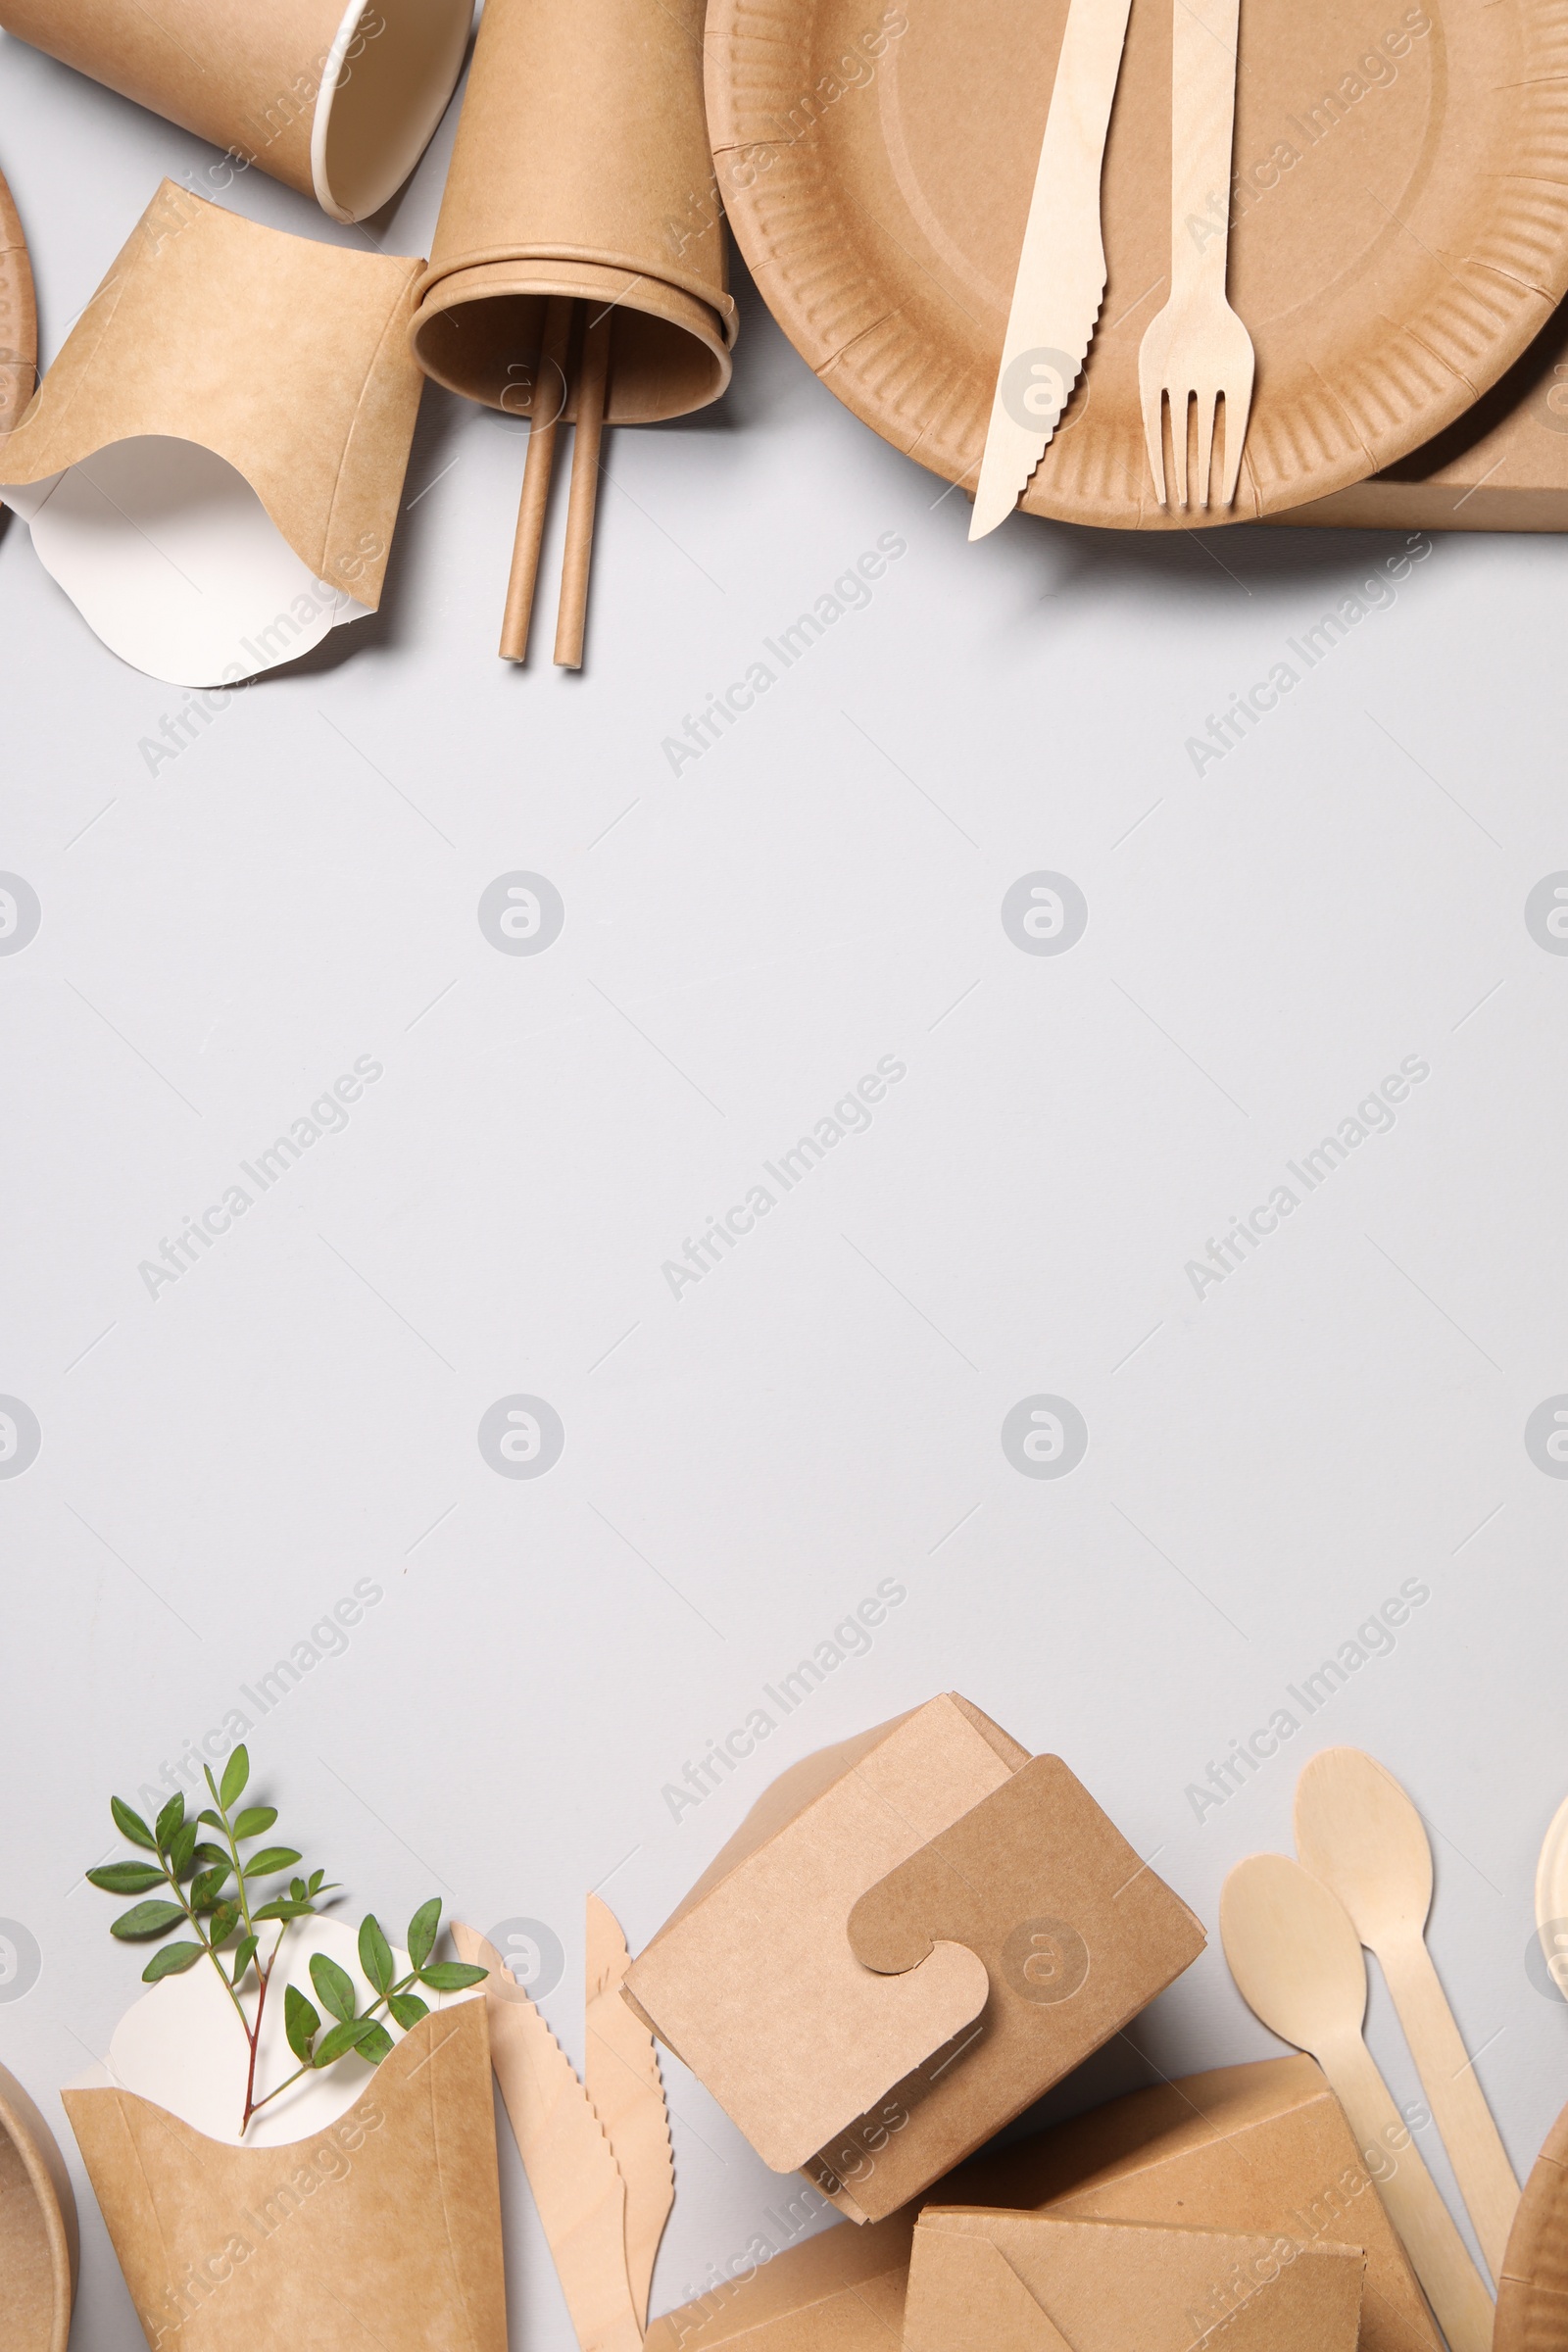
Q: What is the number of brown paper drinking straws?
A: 2